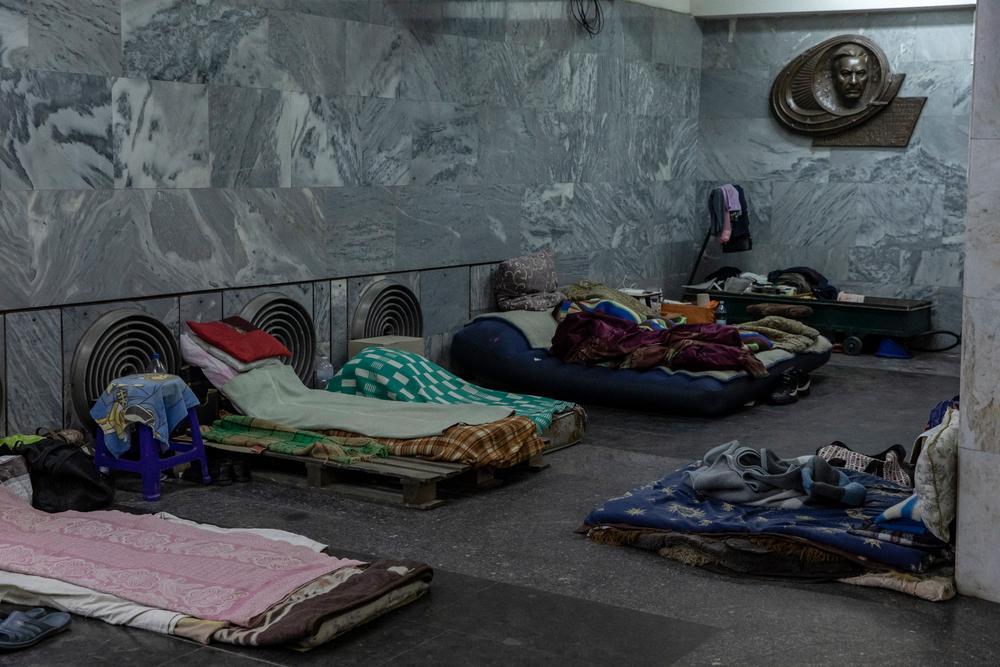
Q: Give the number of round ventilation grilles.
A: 3